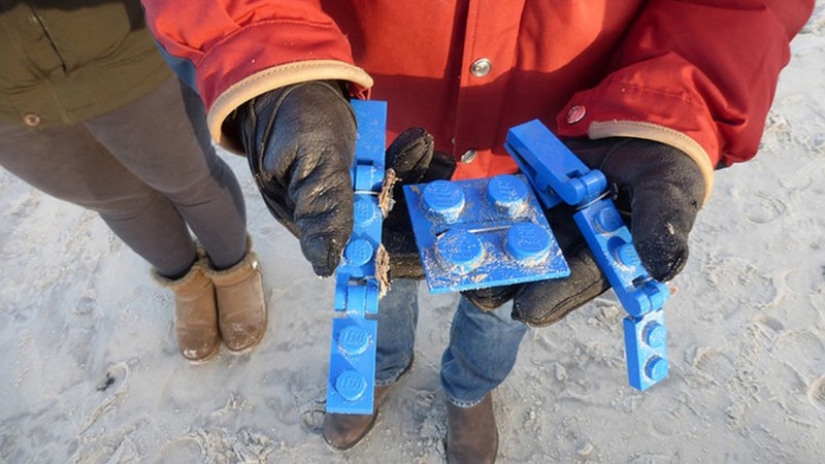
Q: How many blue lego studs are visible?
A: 12